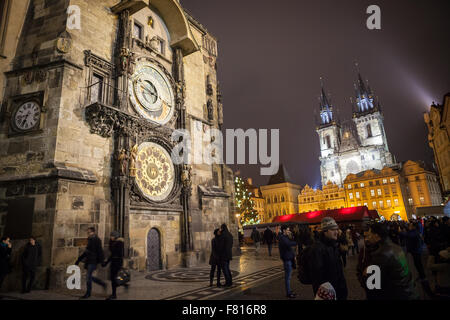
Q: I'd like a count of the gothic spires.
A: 2